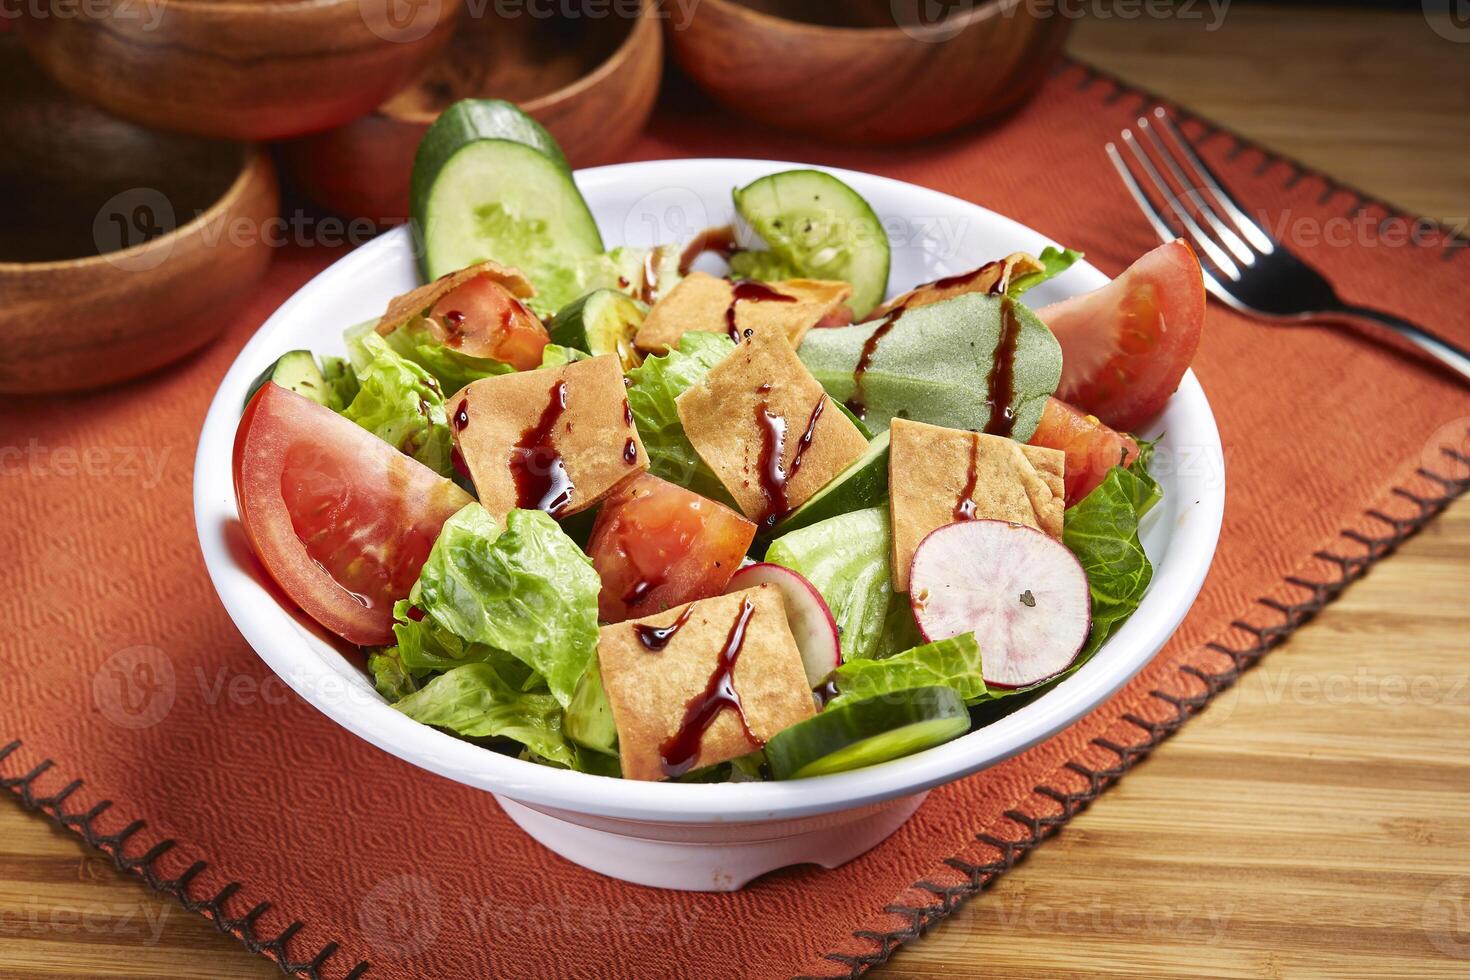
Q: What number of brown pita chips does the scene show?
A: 7